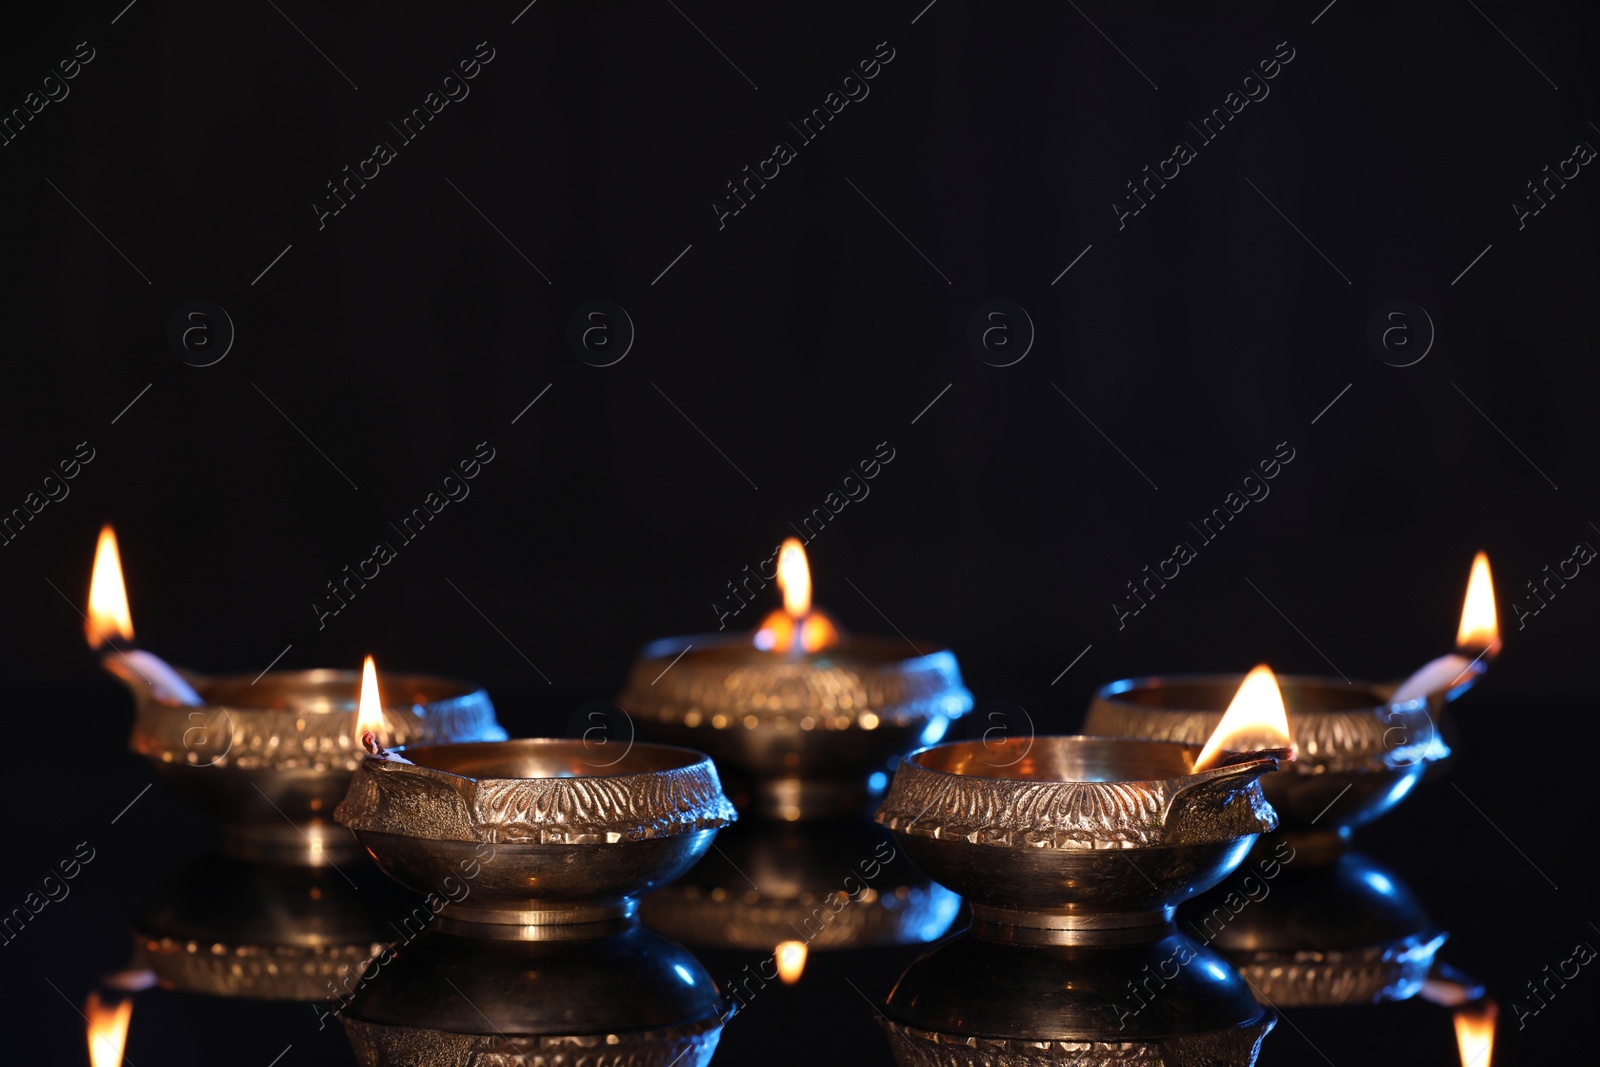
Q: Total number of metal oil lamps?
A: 5